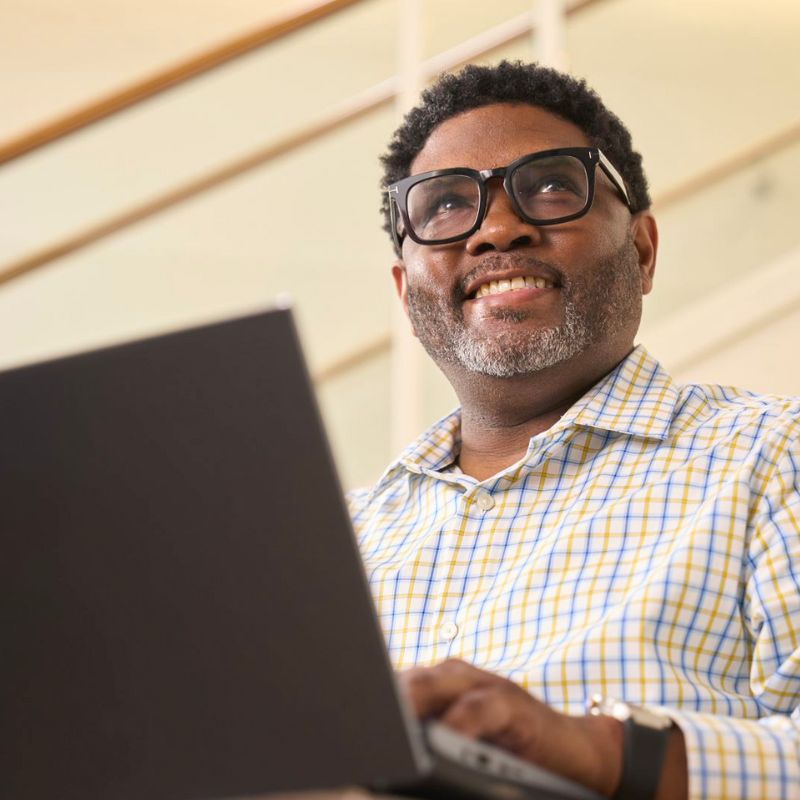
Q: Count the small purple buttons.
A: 0